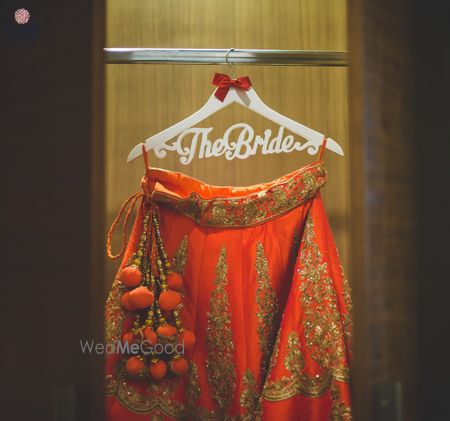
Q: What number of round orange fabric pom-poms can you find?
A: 12